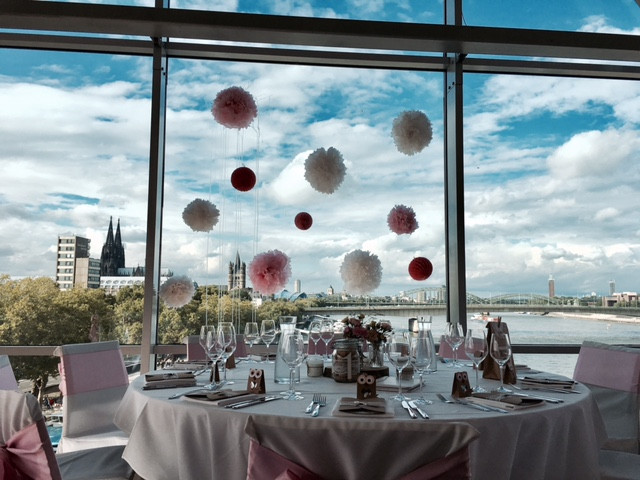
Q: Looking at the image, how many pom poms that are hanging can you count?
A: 11